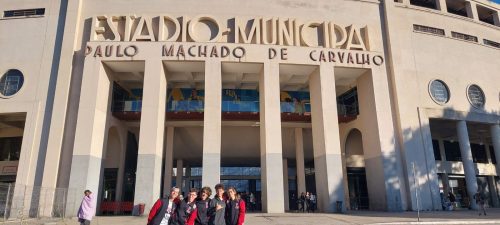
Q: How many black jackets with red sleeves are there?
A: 3